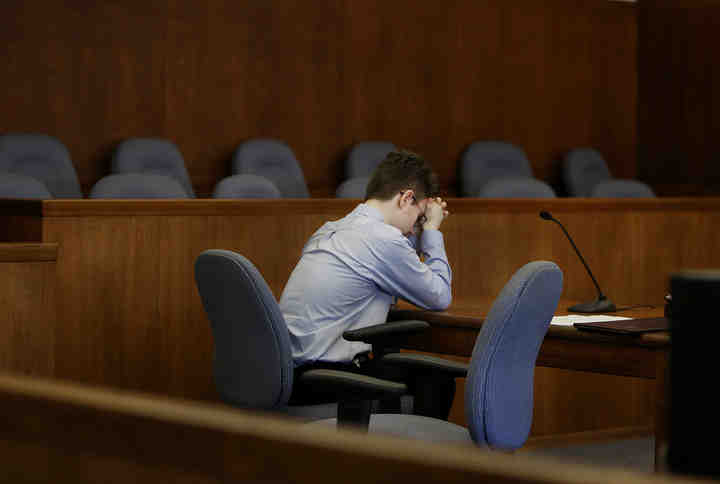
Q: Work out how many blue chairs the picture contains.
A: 14